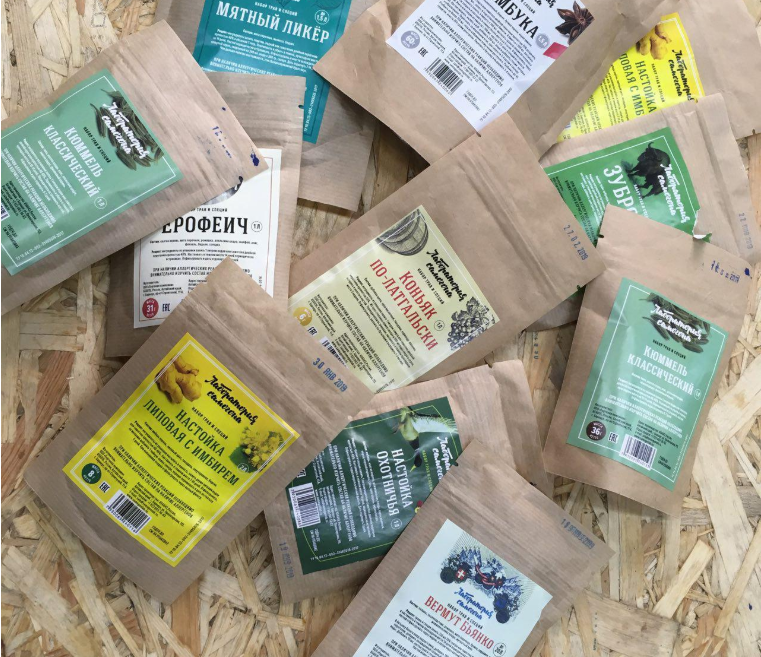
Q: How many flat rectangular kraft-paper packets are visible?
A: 11